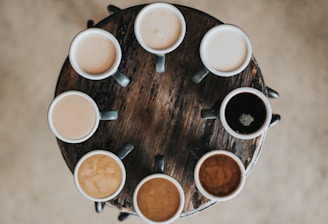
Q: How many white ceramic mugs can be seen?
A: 8